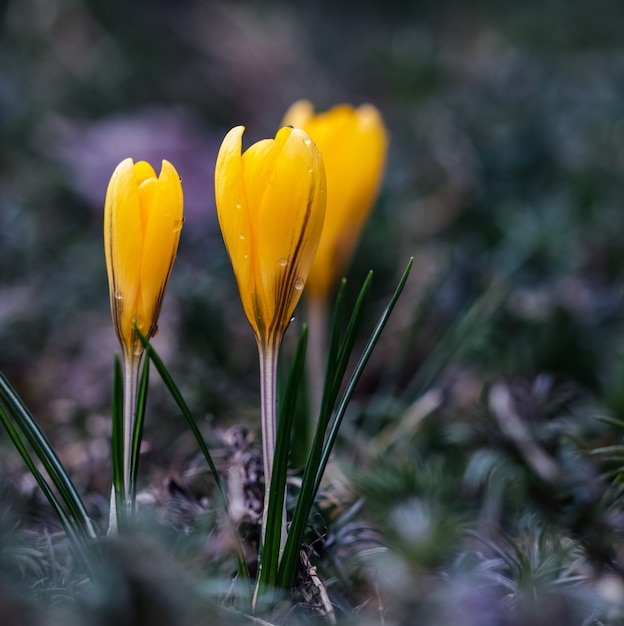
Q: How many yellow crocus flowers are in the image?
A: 3